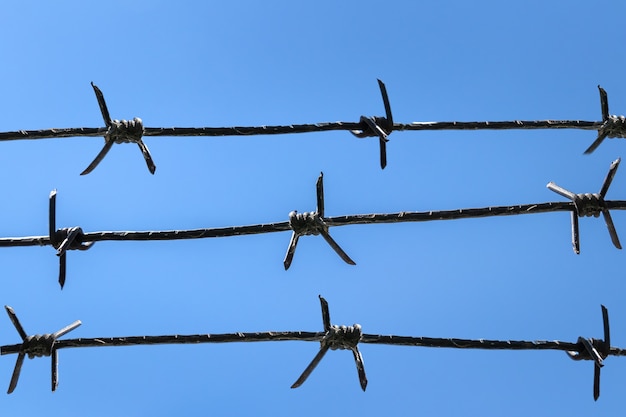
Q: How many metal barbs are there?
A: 9